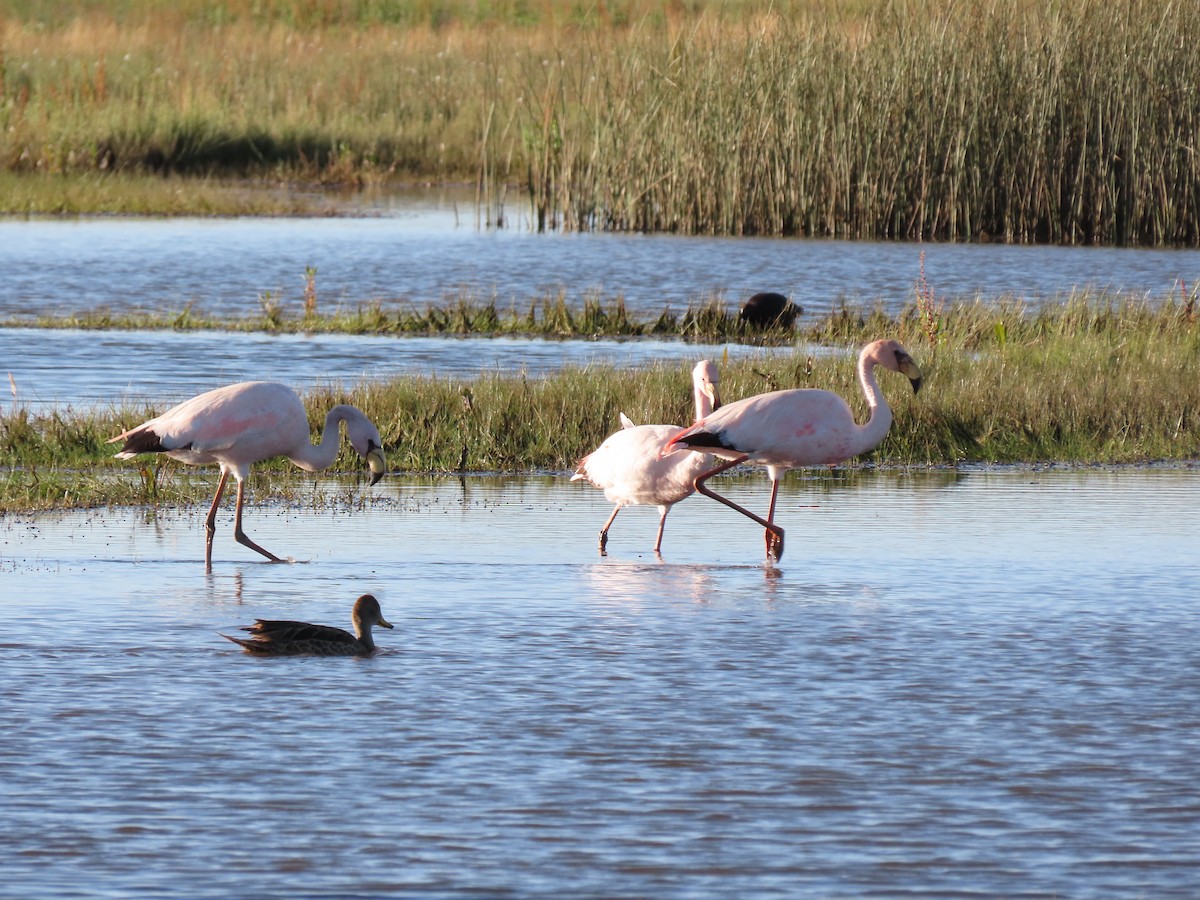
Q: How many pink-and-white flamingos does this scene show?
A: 3